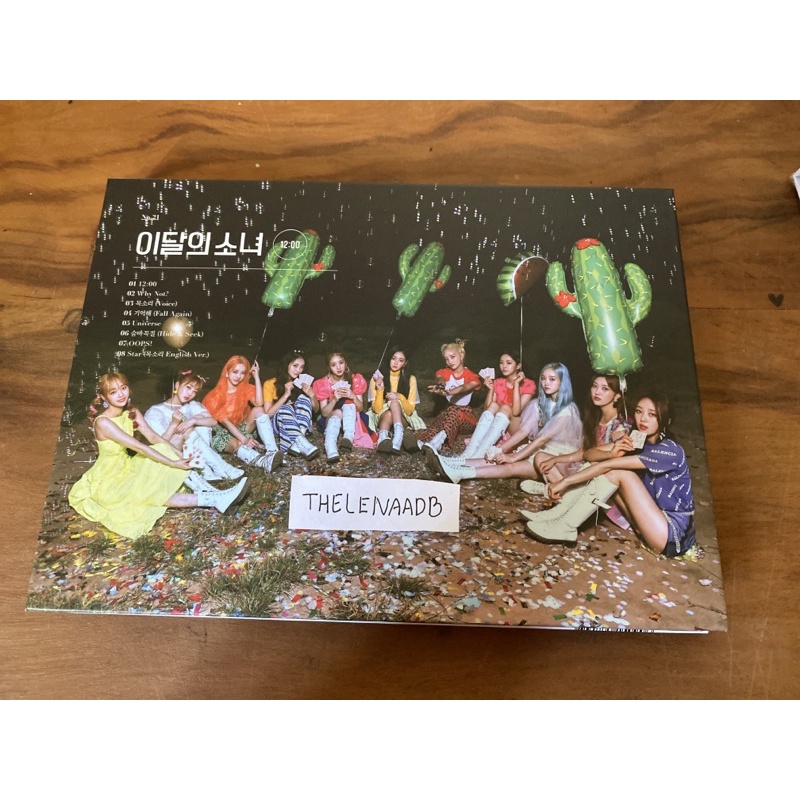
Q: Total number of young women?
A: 11